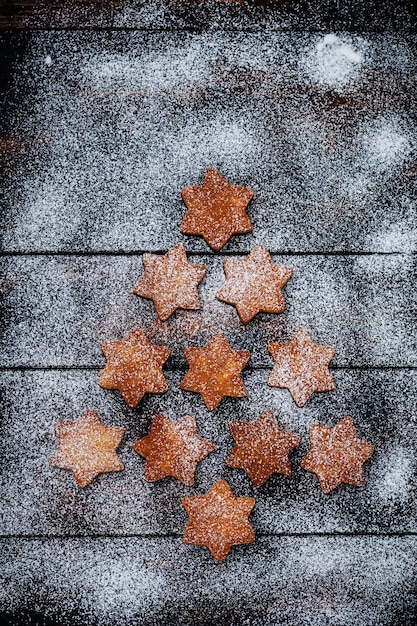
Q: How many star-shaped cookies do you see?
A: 11